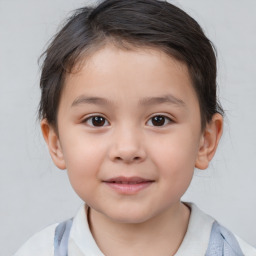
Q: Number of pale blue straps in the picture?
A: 2